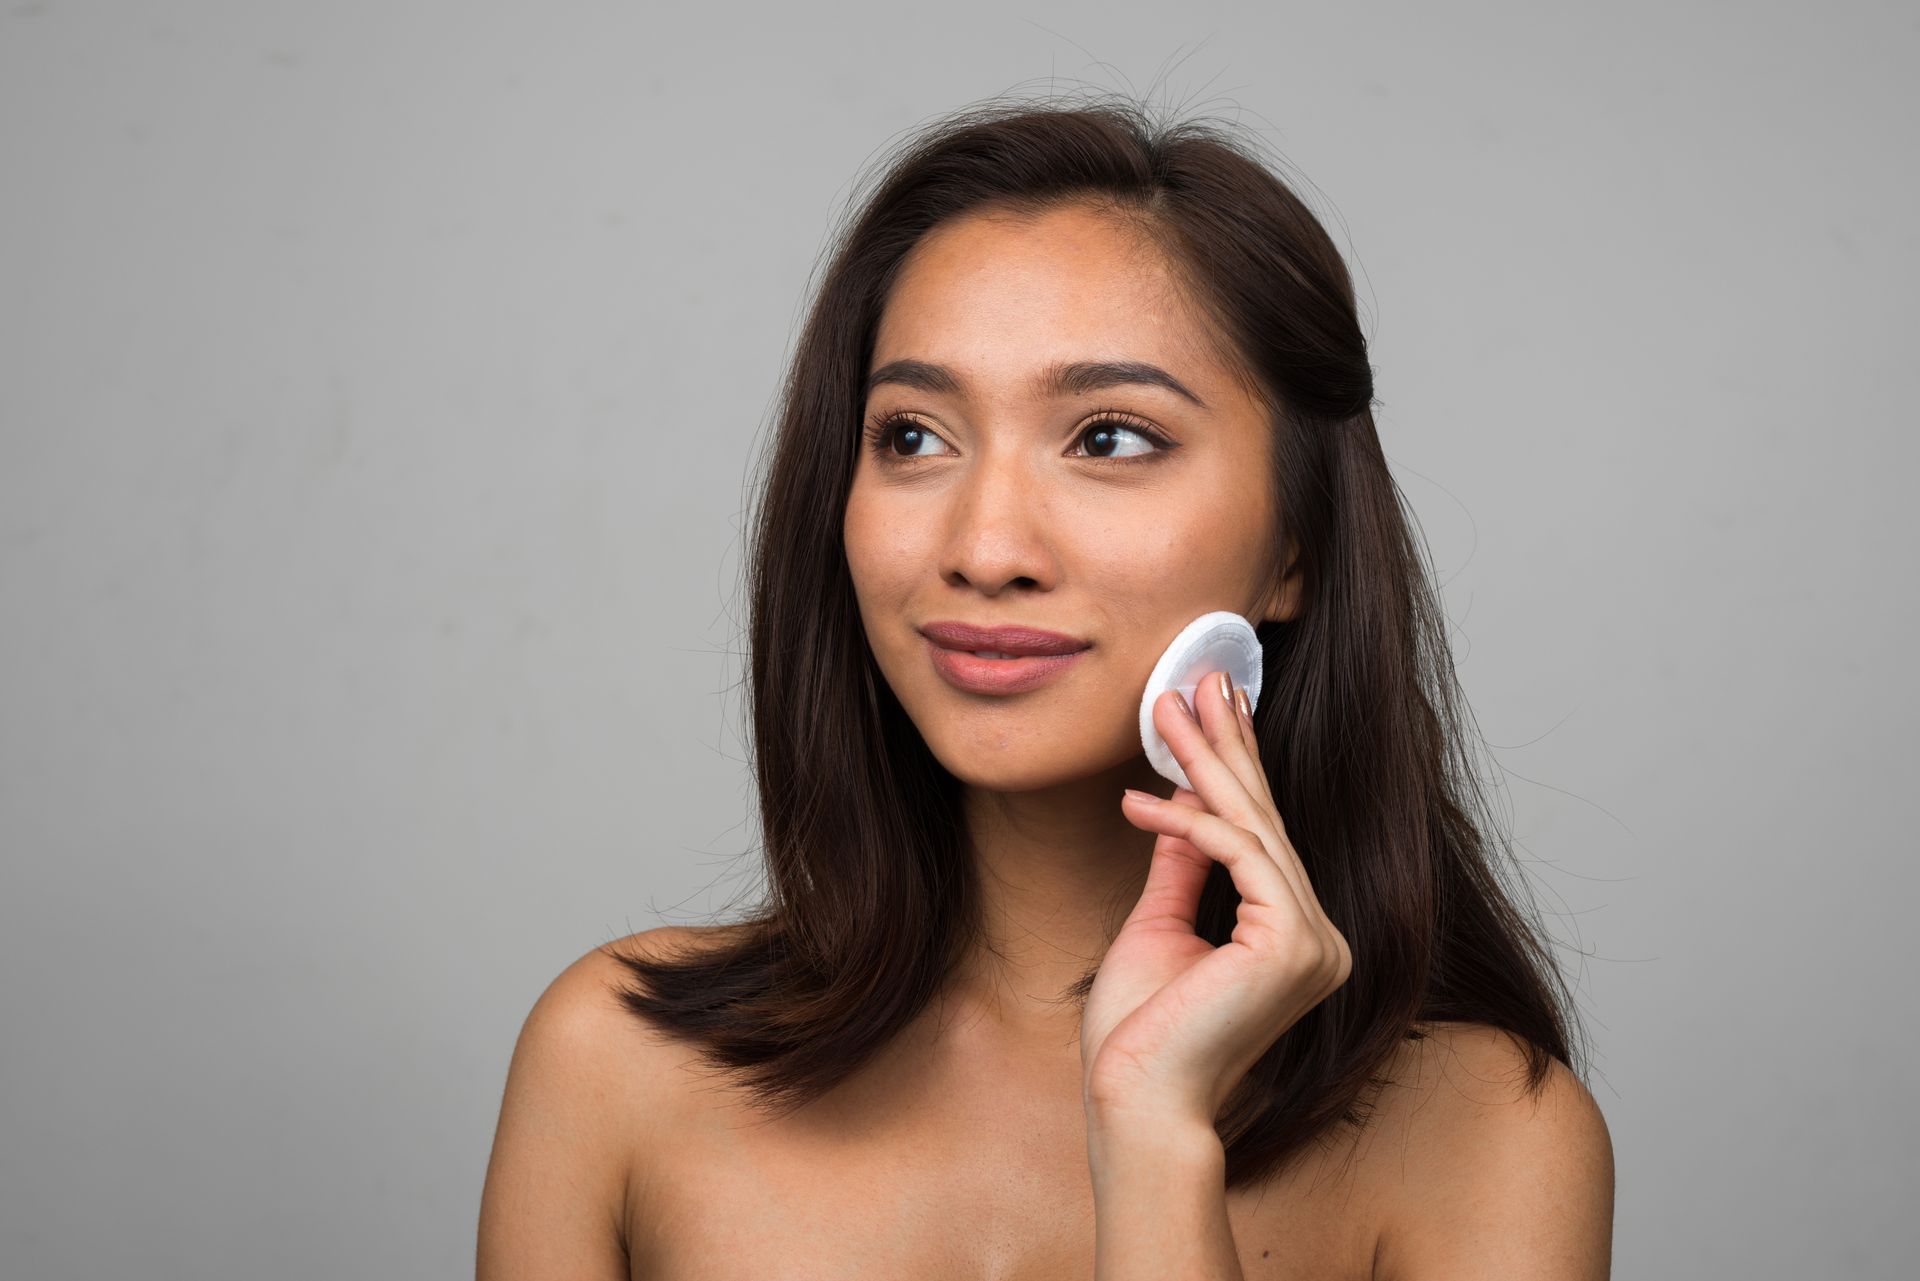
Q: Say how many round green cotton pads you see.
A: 0